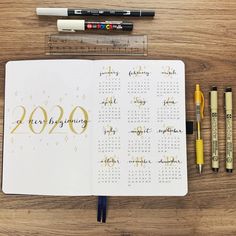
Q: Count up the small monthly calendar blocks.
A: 12